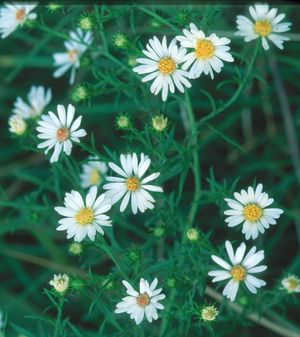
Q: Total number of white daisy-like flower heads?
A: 13